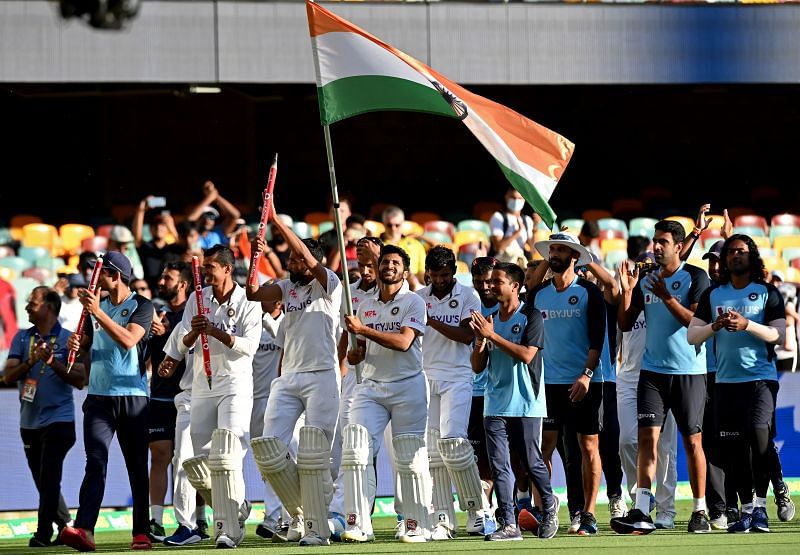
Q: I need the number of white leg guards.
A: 8